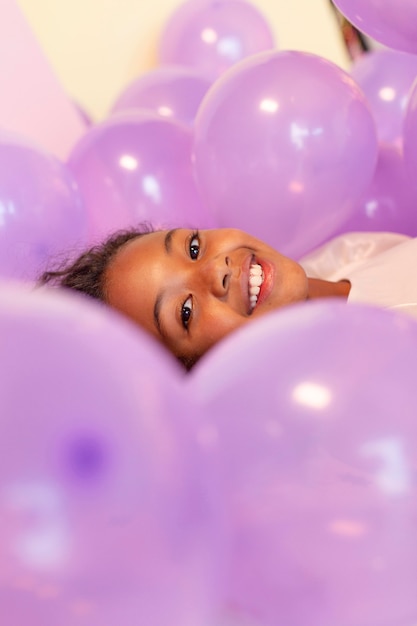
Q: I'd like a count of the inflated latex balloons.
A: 11